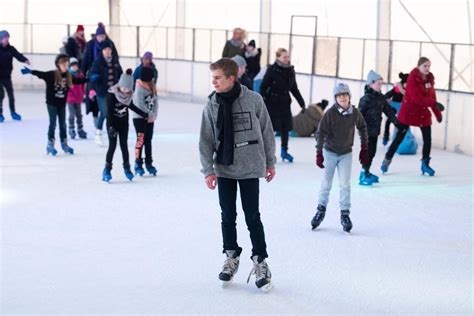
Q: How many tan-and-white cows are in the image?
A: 0